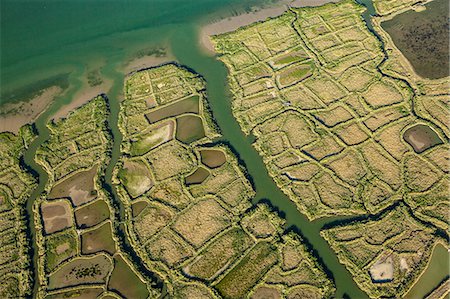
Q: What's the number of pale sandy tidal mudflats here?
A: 4